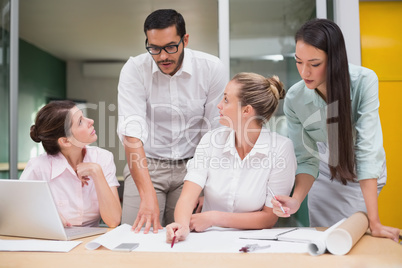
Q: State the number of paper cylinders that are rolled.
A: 2